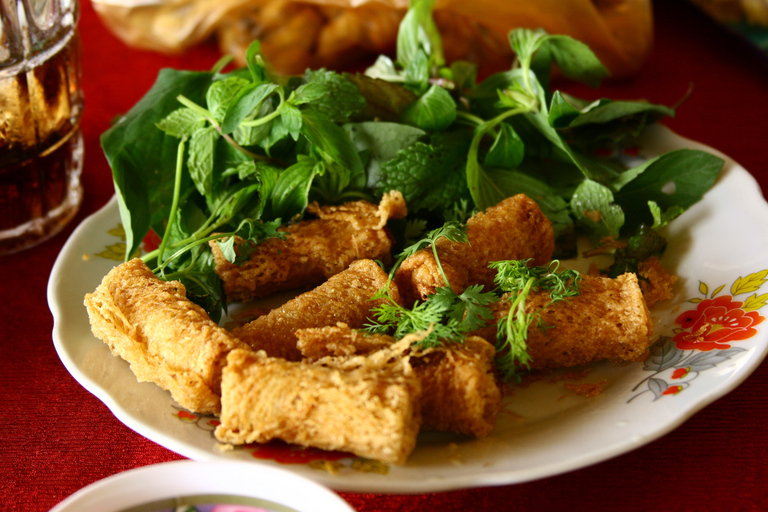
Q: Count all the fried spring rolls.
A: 7